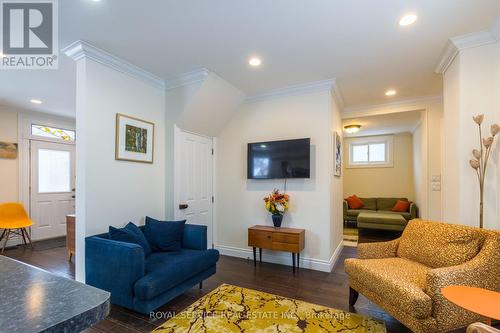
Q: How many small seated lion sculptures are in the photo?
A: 0